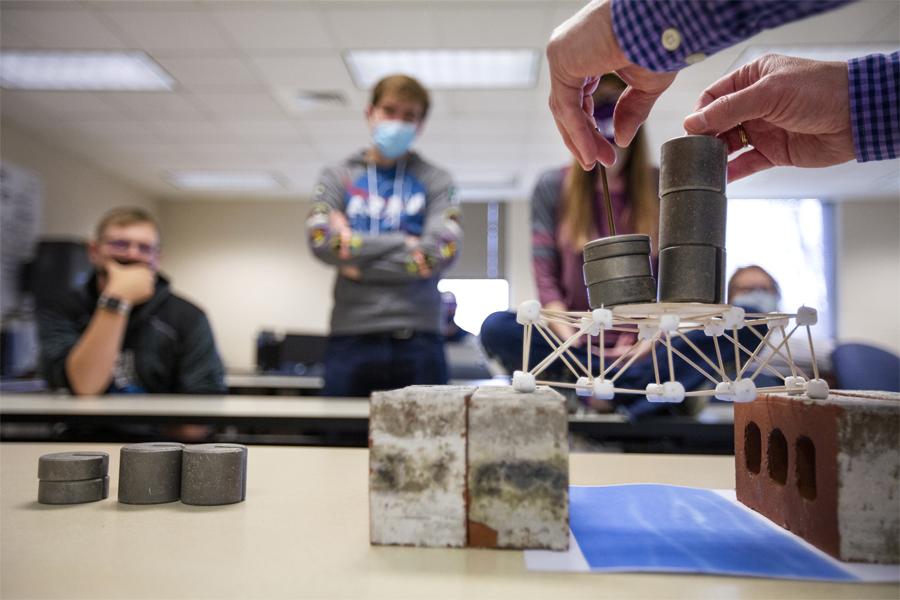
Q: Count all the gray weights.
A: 10